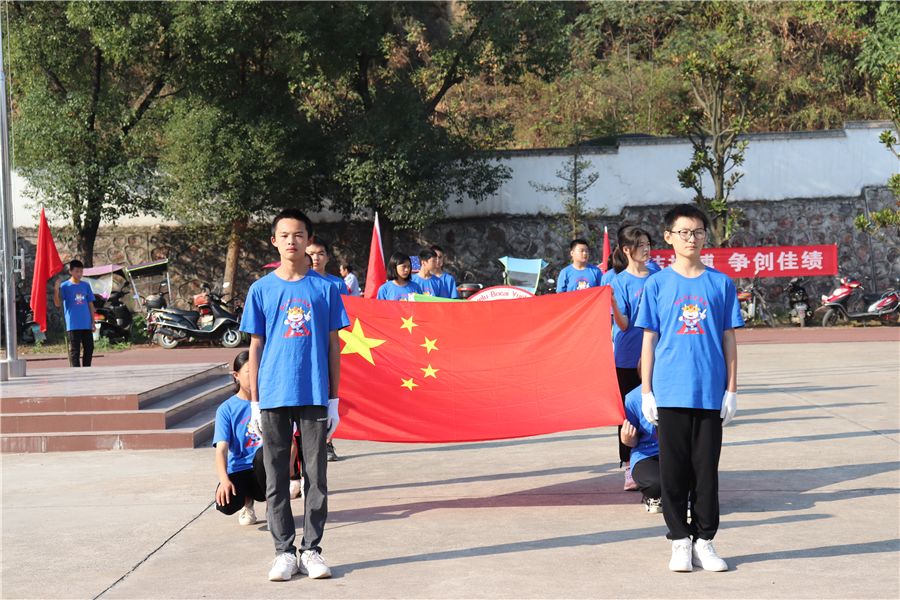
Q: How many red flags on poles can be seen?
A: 3